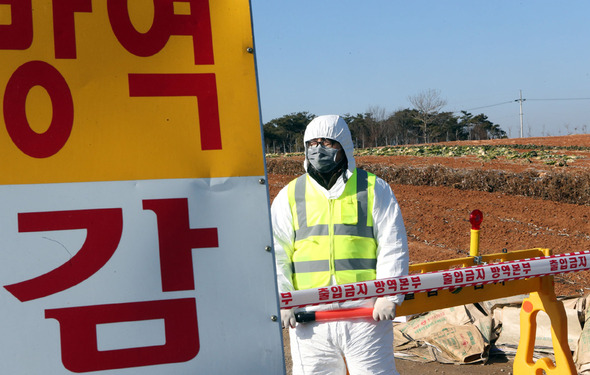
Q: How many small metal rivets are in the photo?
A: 4